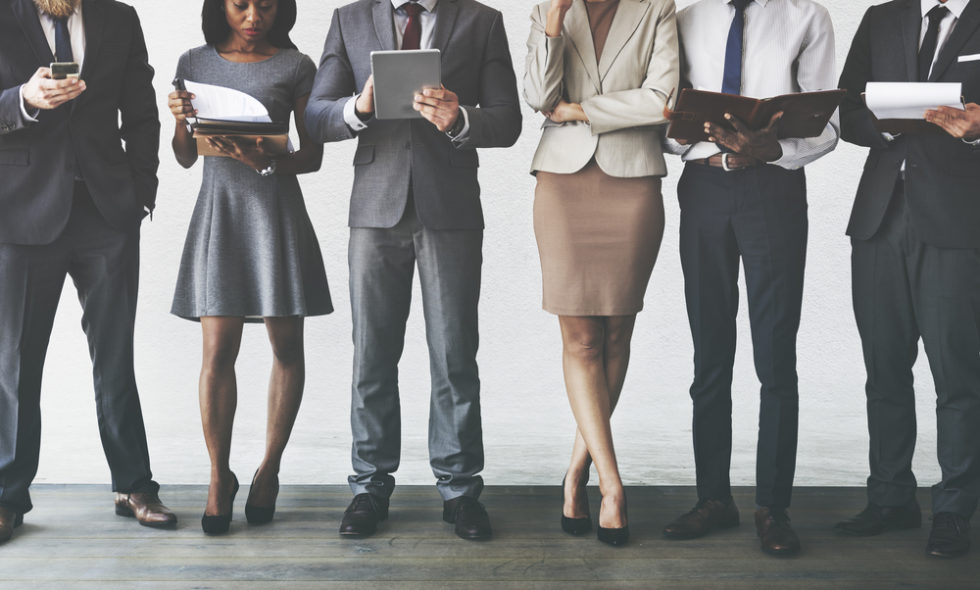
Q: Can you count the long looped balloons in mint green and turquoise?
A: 0